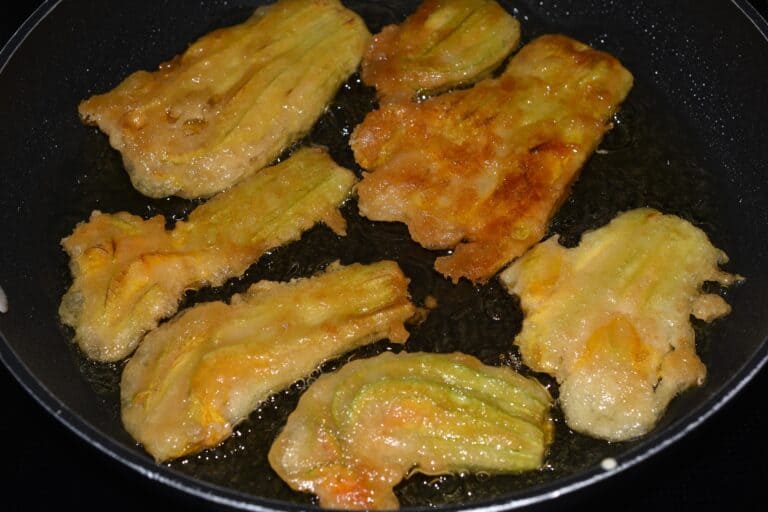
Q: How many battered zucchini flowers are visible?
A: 7